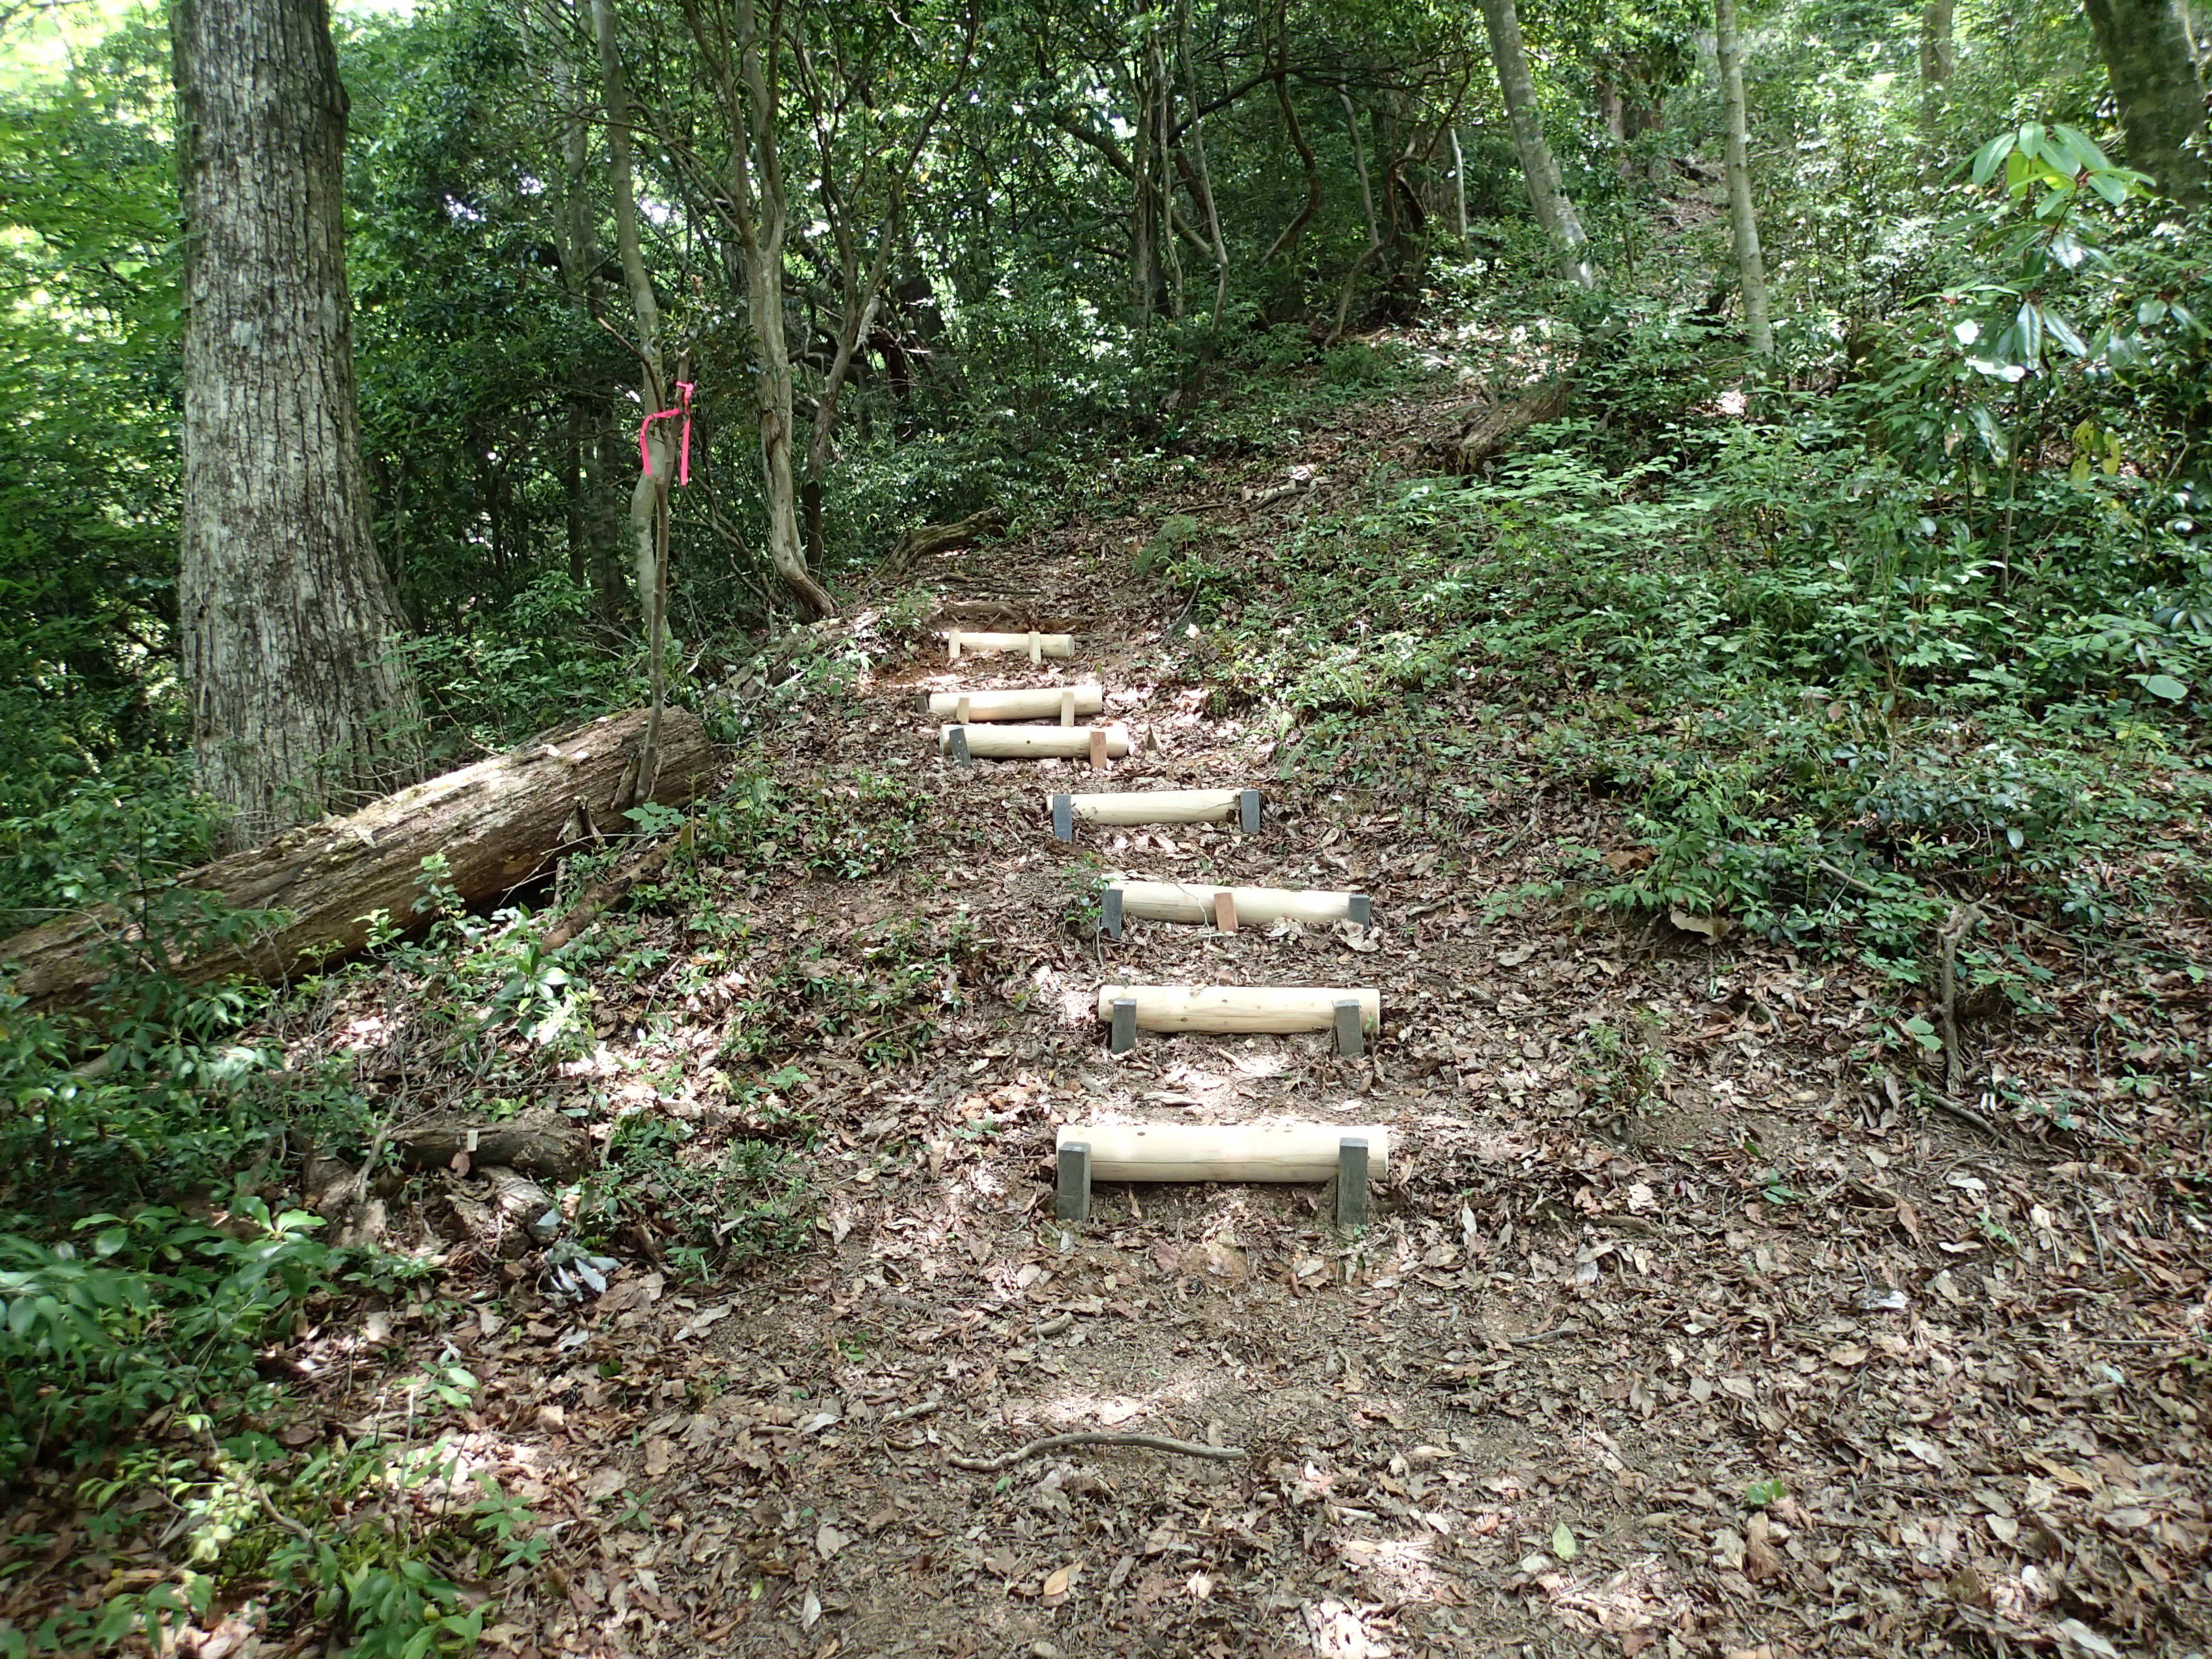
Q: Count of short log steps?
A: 7